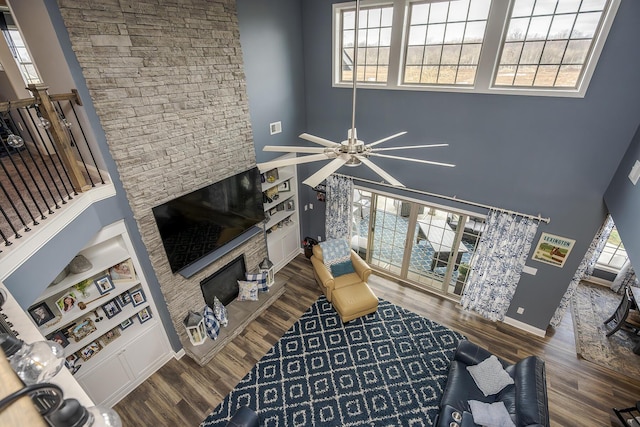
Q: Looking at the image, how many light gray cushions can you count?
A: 2